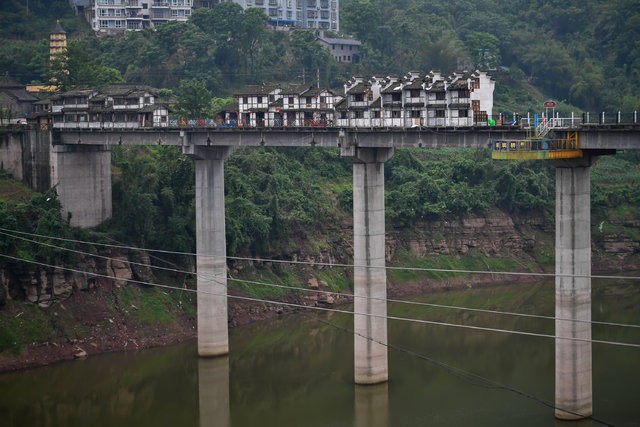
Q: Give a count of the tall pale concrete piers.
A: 3